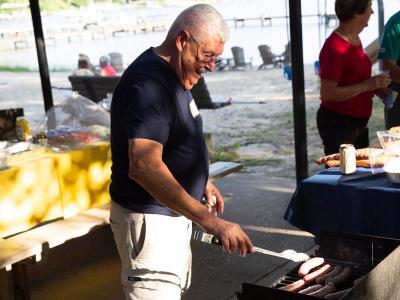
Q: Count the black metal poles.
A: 2